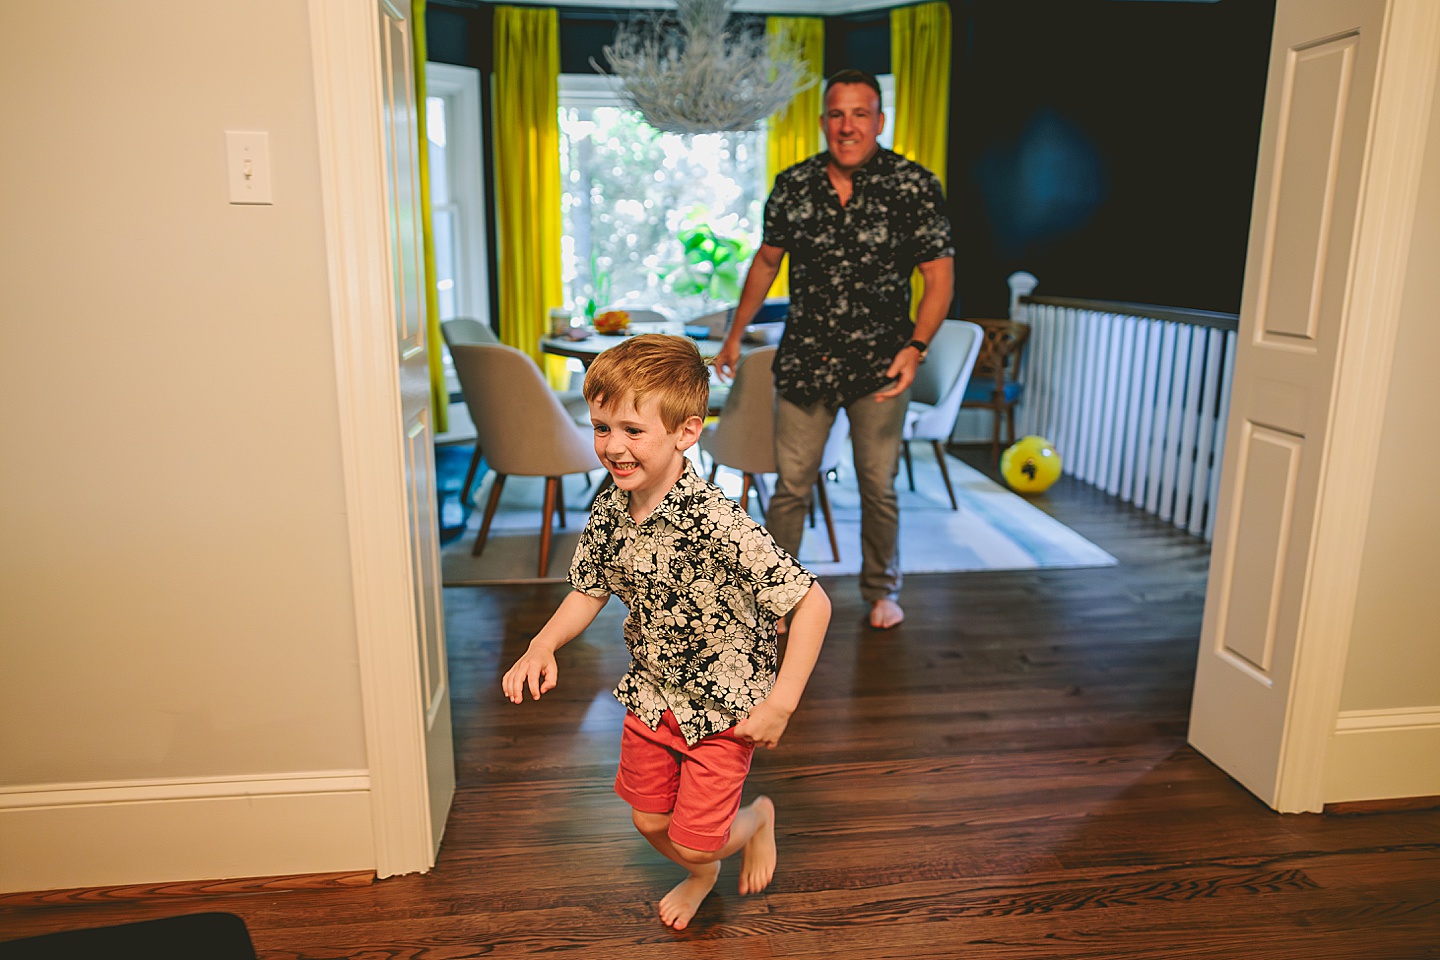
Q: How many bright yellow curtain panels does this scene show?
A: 4